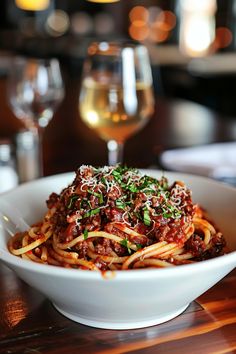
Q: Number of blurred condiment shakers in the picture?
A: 2